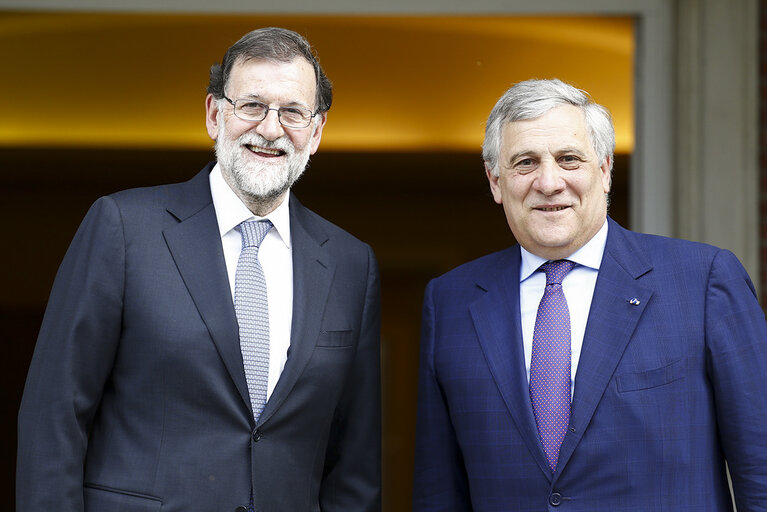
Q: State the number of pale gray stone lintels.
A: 1